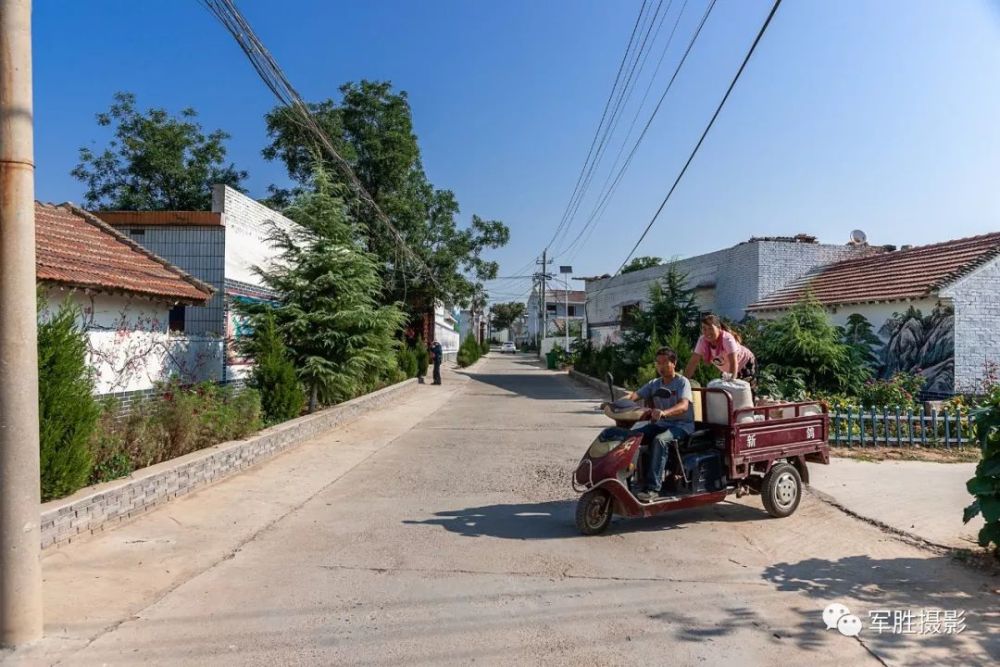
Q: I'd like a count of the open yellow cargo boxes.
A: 0